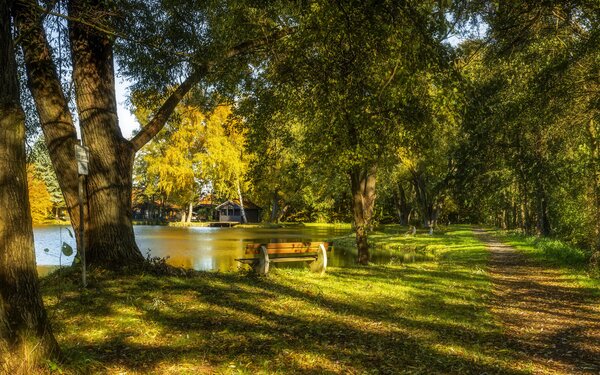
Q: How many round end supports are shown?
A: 2